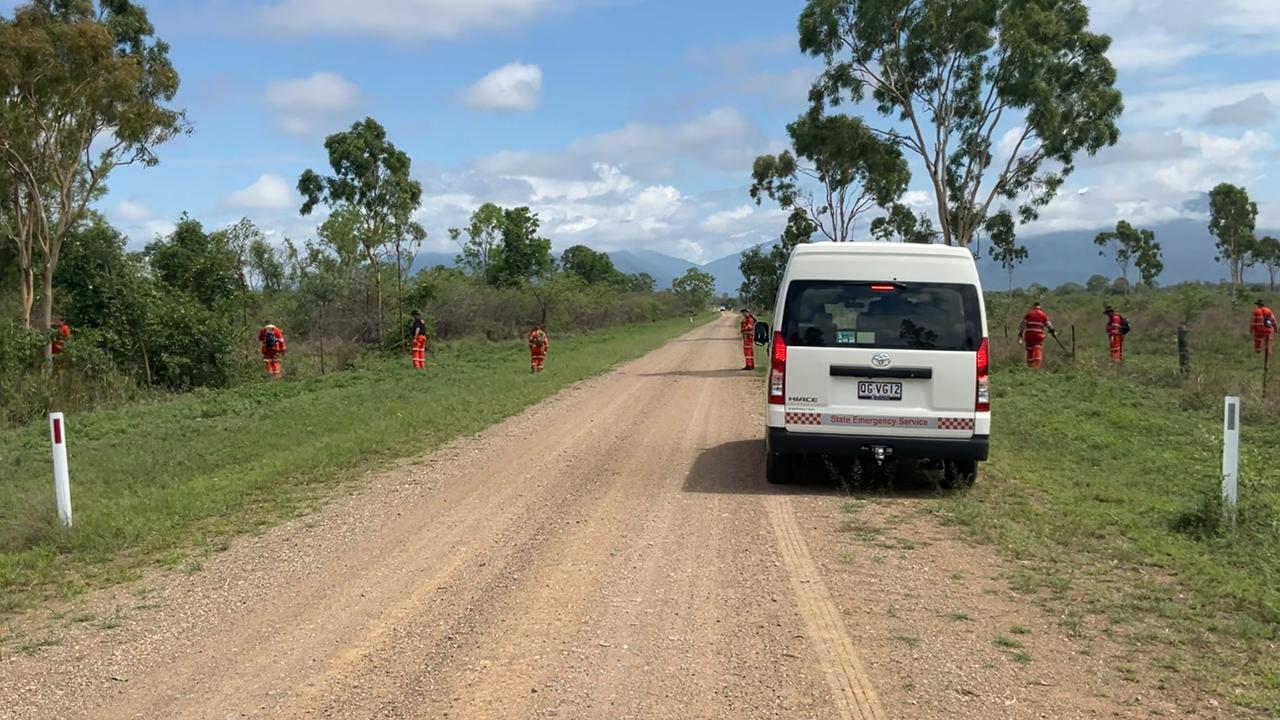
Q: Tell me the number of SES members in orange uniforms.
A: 8